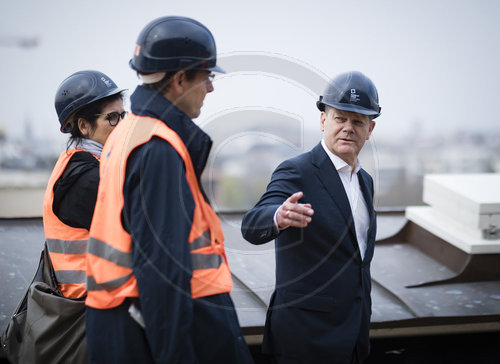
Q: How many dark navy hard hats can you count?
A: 3